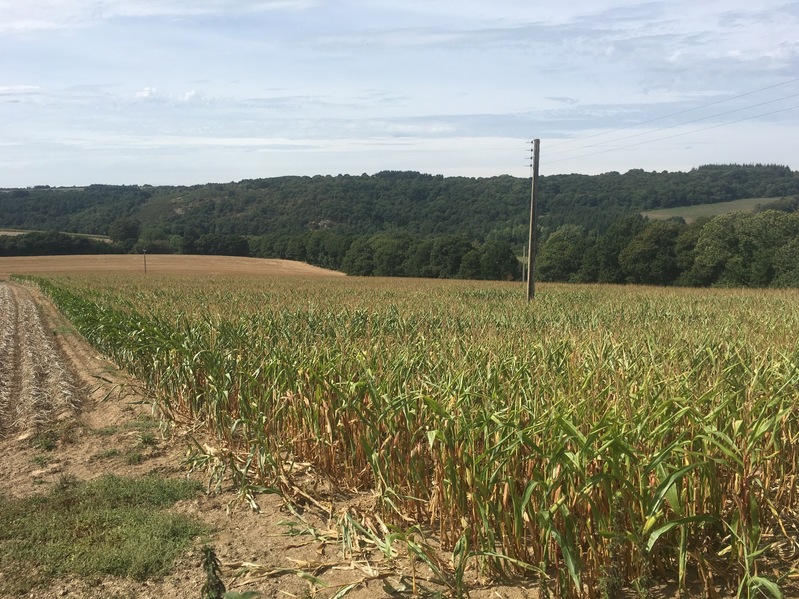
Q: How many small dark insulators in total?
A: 4